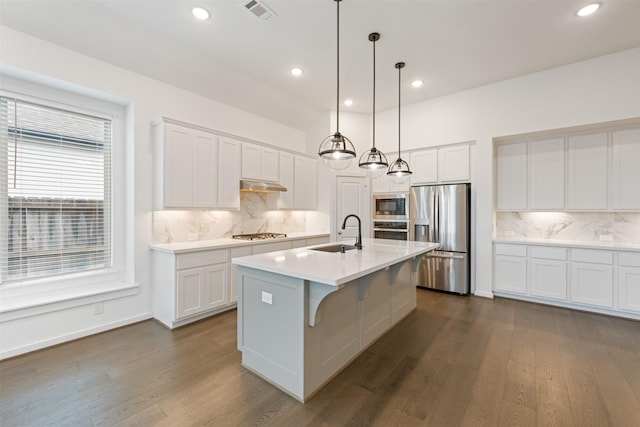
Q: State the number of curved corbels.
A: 4